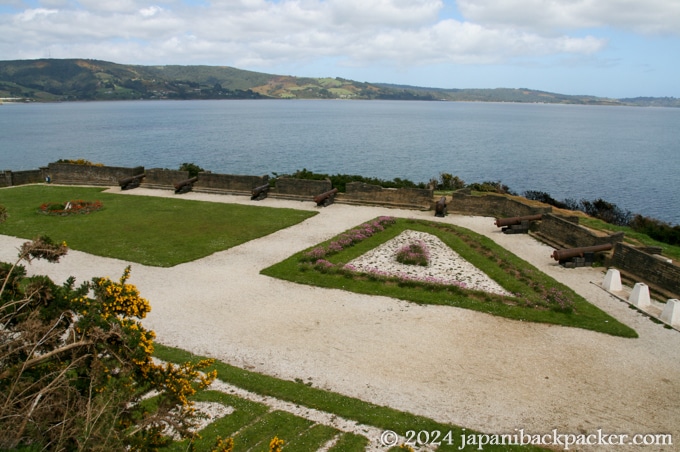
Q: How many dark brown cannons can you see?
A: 7